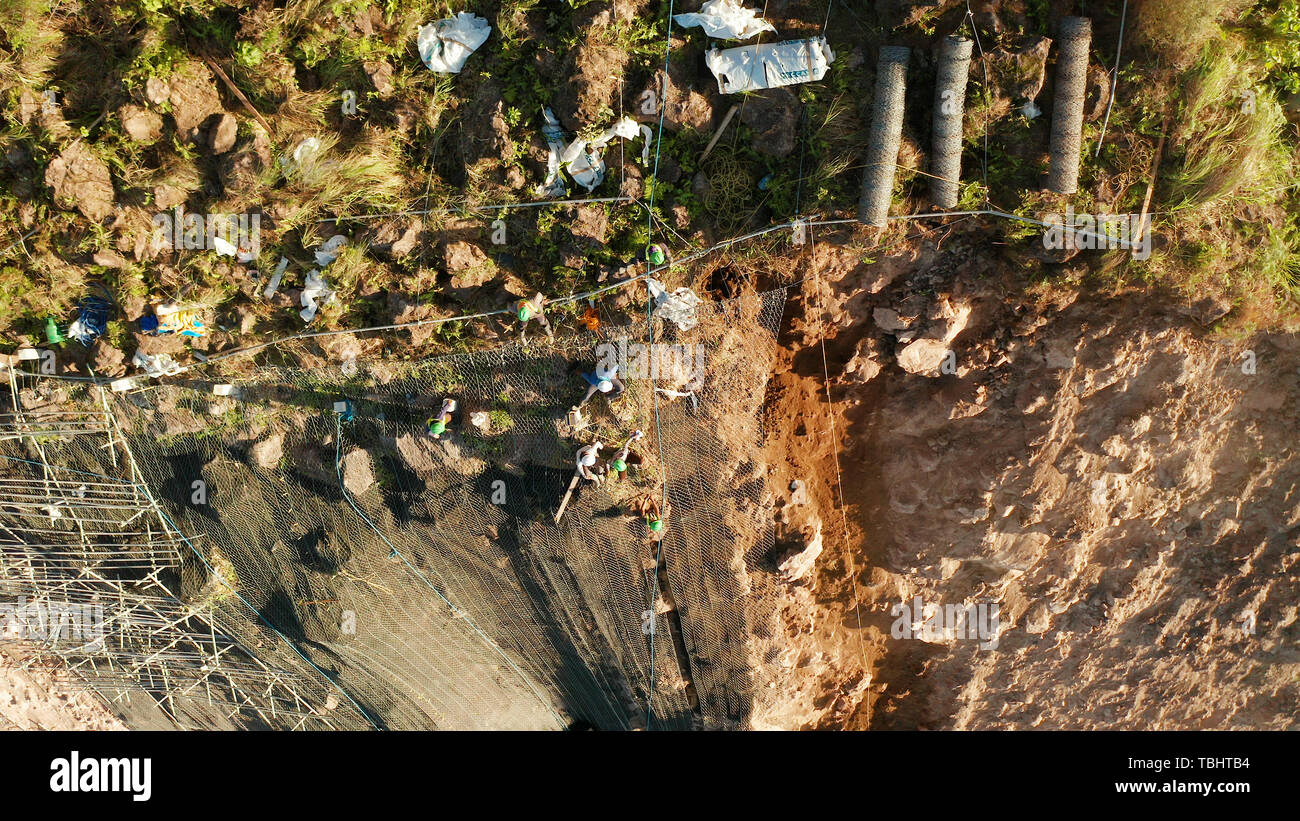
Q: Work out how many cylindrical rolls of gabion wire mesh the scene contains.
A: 3